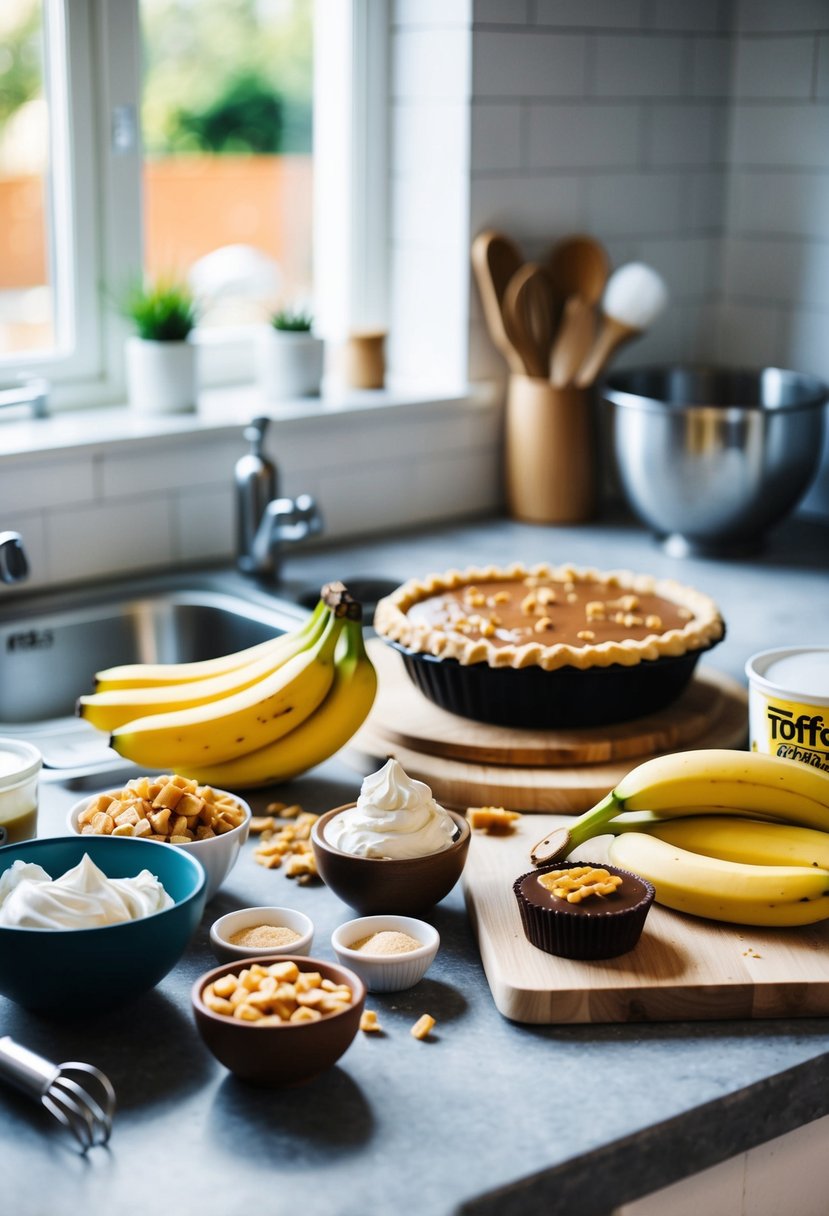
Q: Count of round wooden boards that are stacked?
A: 2